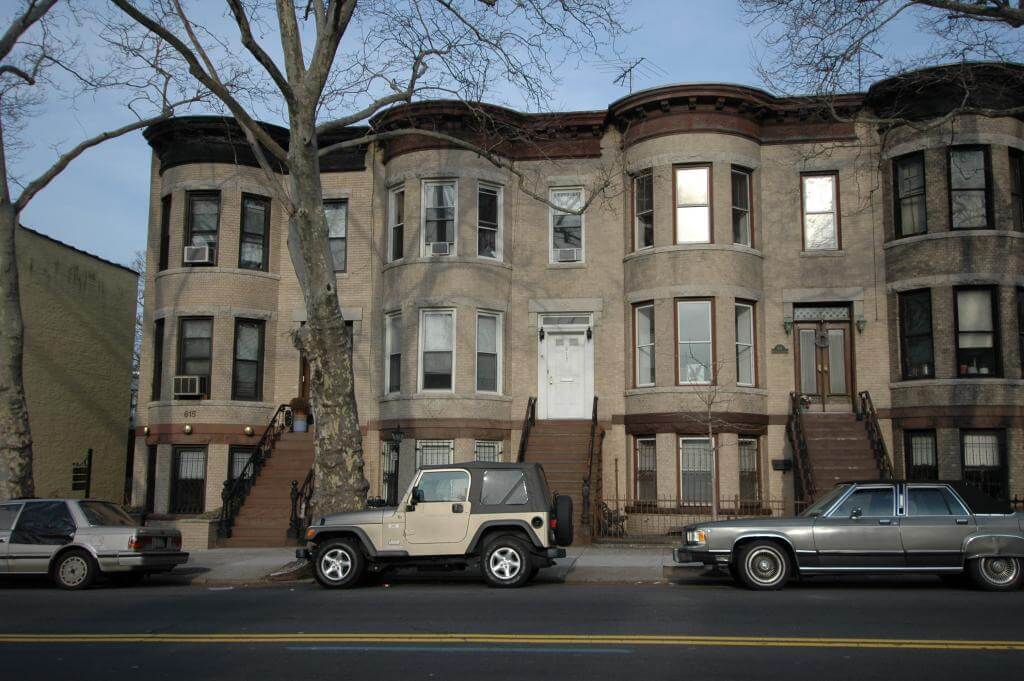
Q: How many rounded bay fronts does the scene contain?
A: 4